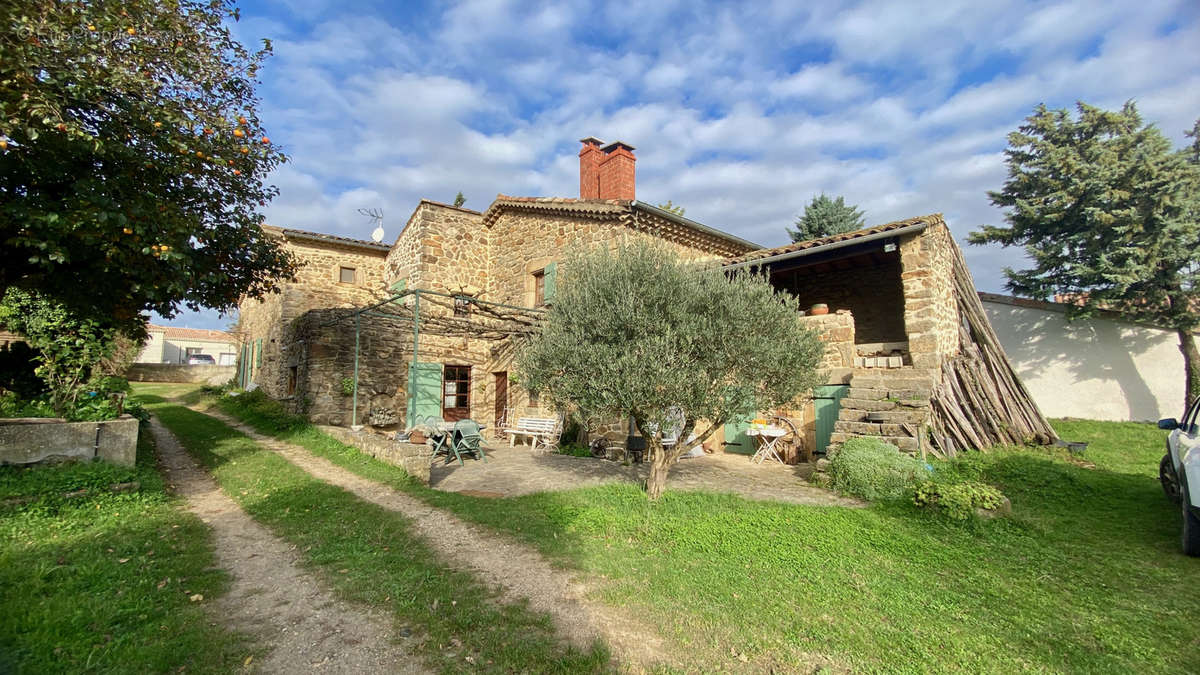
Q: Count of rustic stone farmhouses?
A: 1